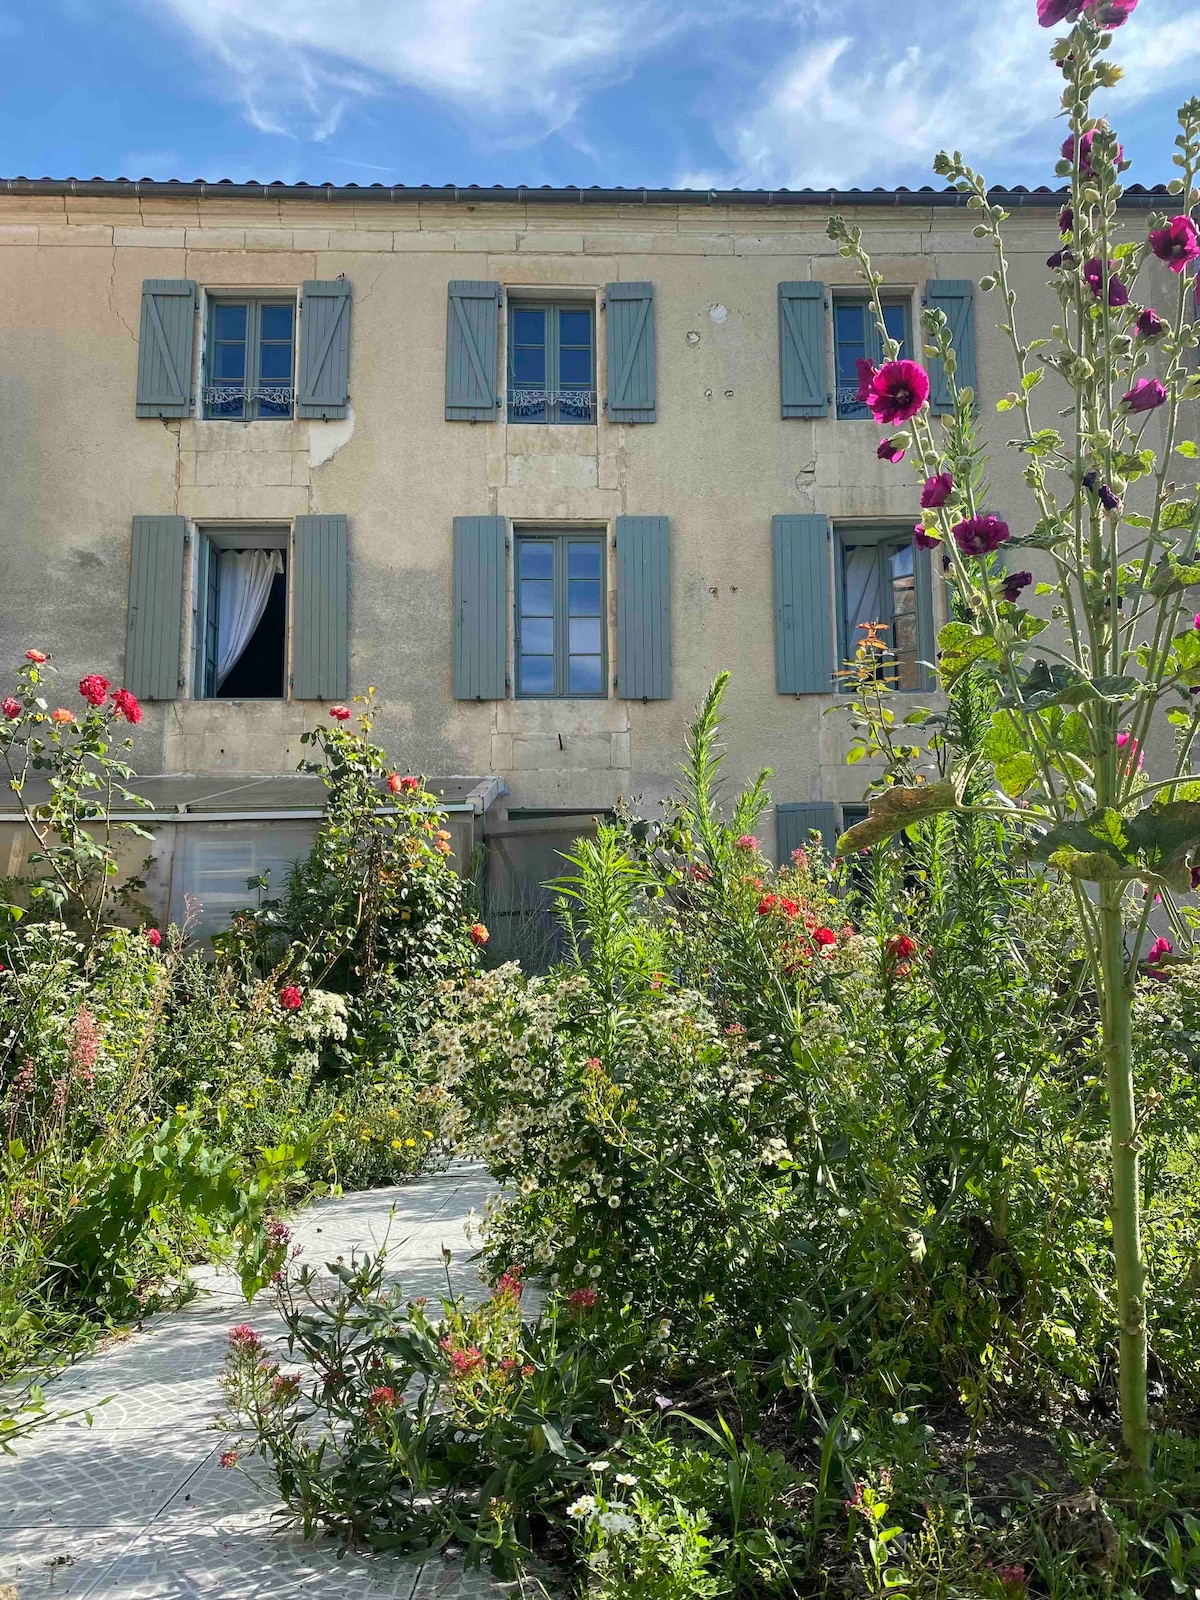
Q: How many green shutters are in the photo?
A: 13